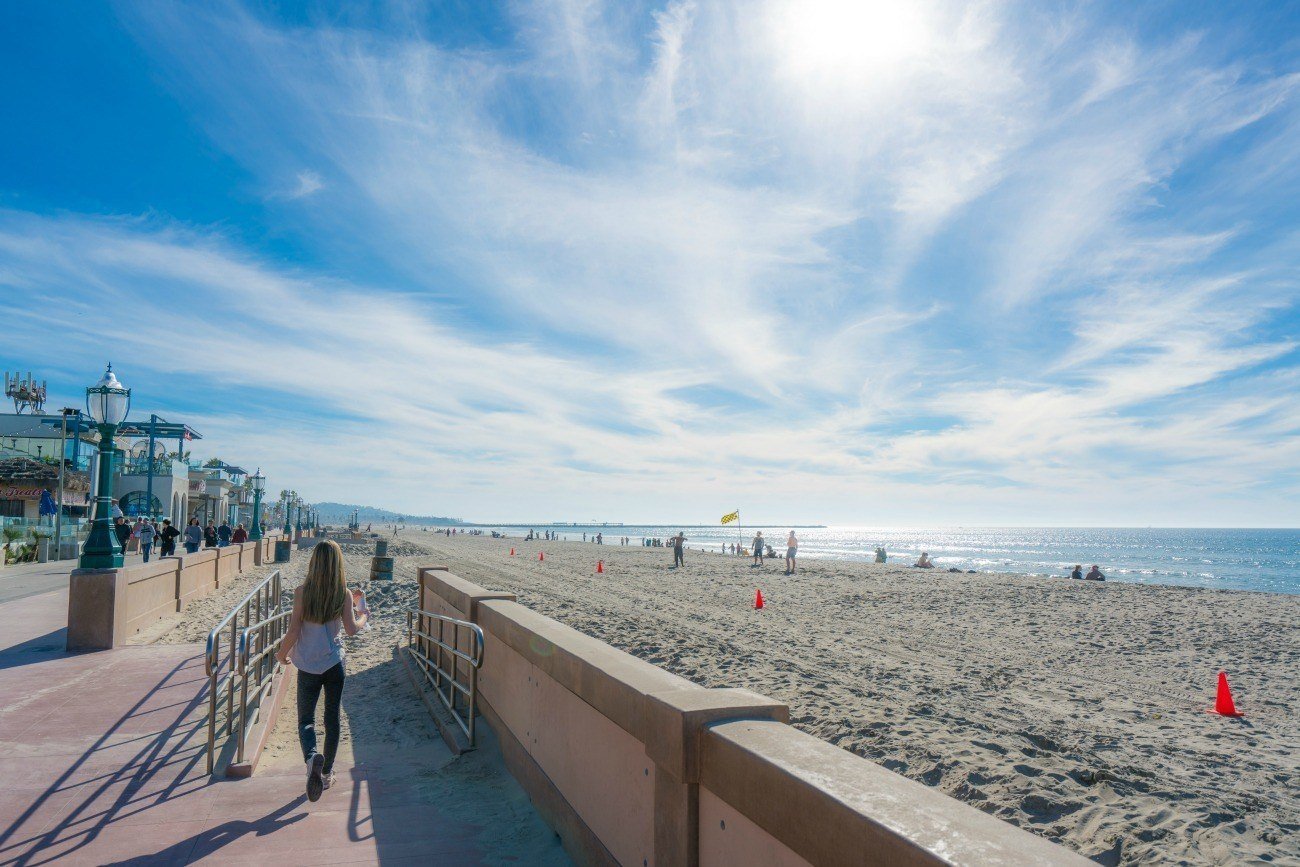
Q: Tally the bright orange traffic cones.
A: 5